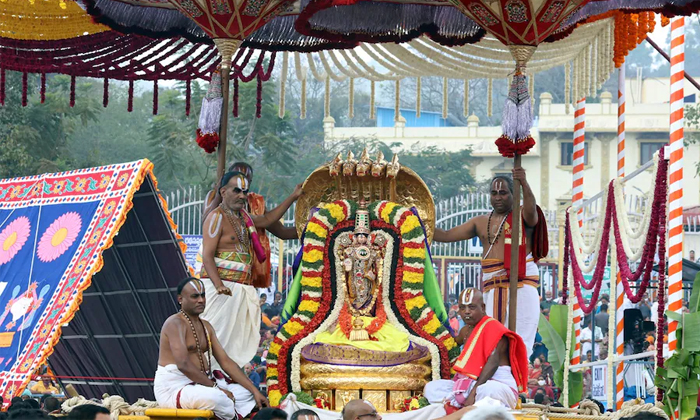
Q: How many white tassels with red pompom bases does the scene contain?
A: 2